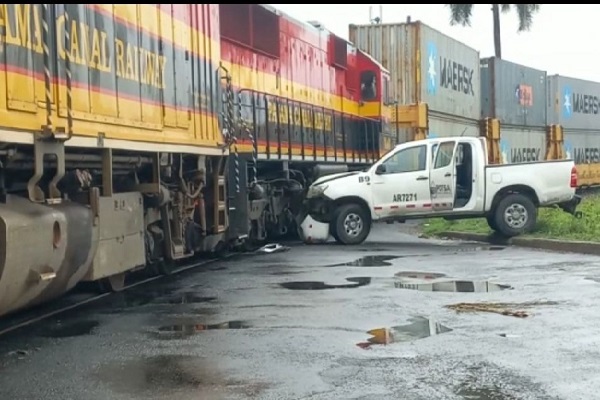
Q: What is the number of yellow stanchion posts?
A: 3